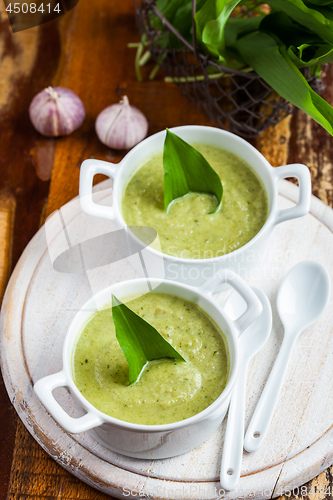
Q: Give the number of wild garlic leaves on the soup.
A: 2